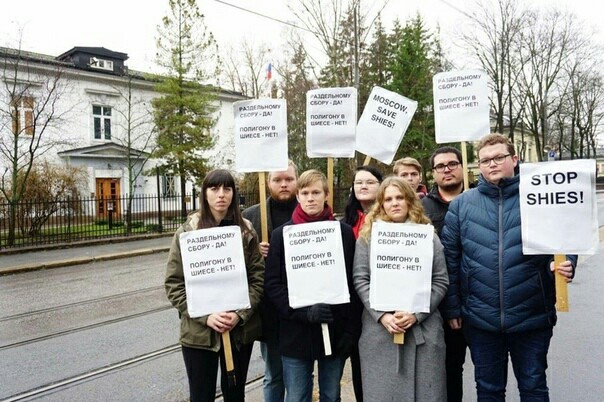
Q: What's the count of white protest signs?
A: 8